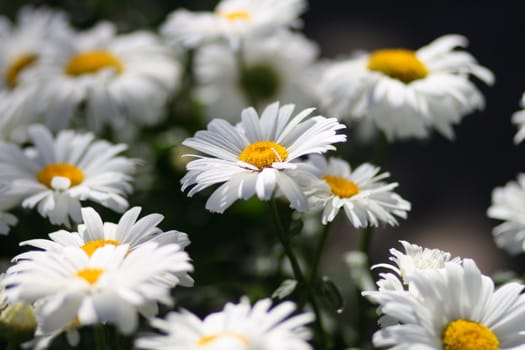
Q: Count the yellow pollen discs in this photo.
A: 11